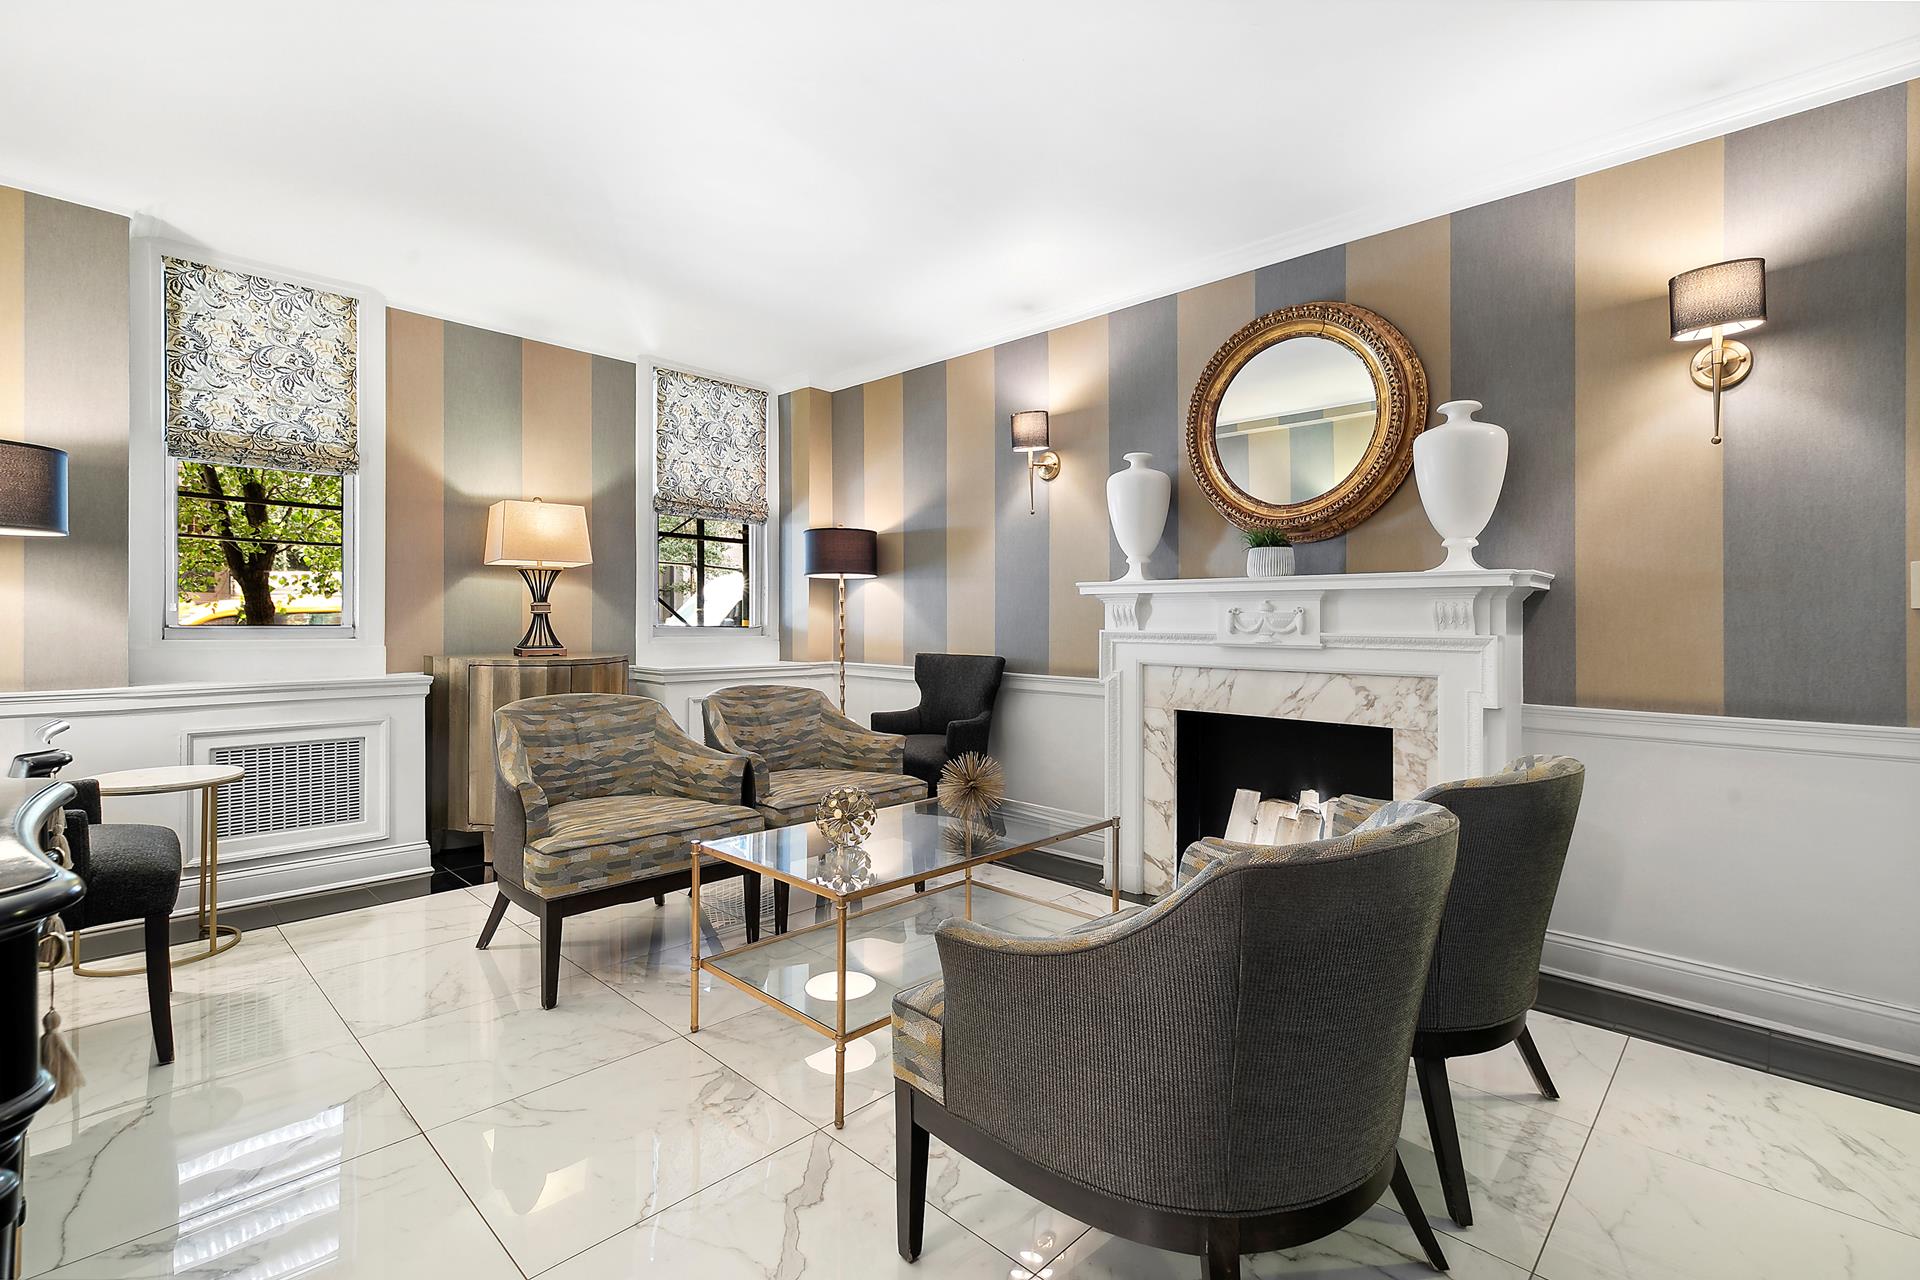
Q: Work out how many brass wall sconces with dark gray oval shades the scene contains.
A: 2